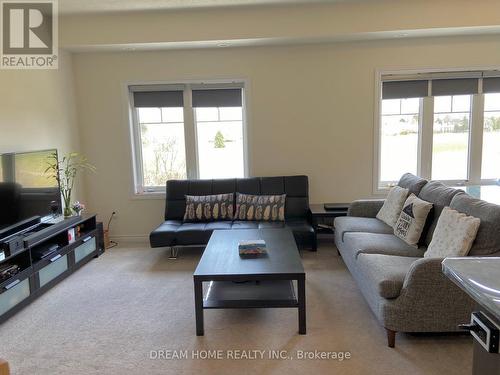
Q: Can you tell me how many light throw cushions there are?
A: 3